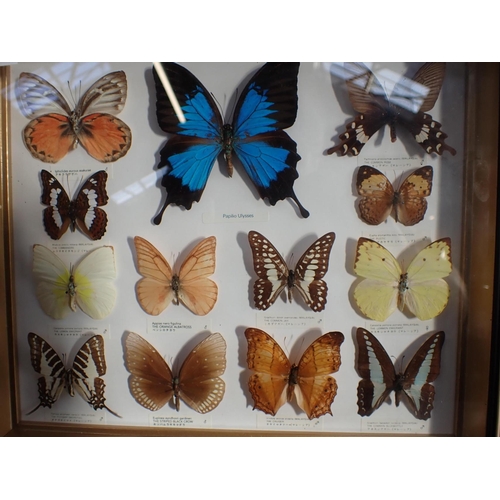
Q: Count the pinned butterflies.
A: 13